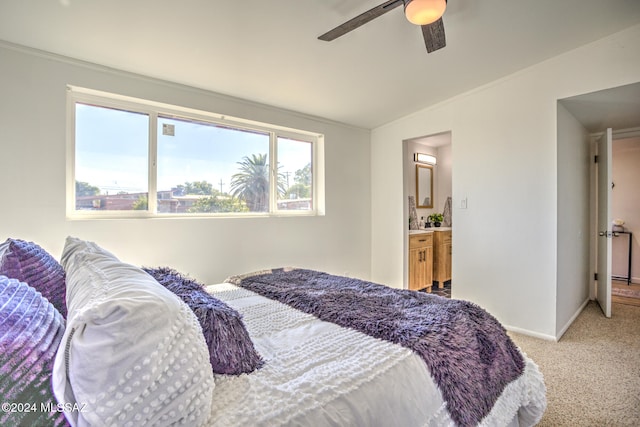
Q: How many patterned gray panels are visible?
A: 2